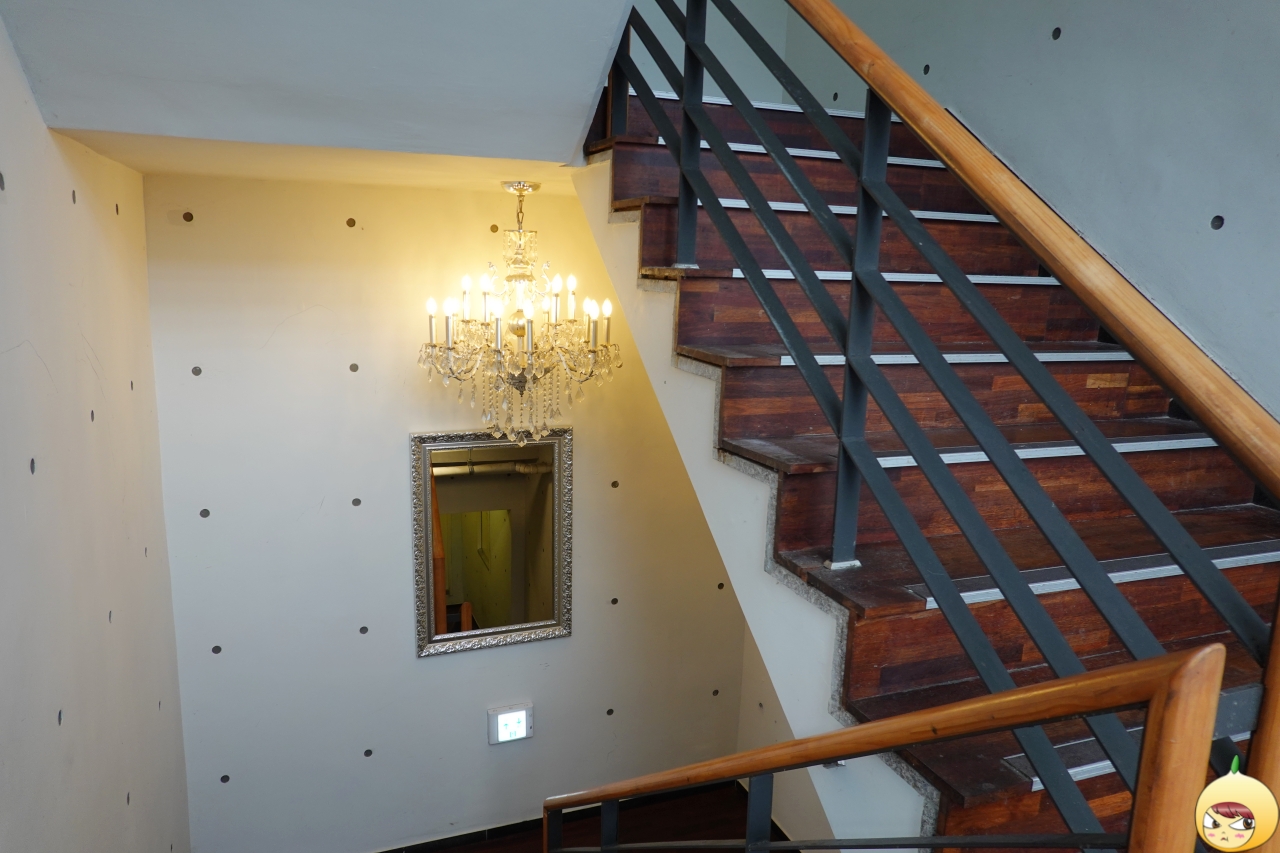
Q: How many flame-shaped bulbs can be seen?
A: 14